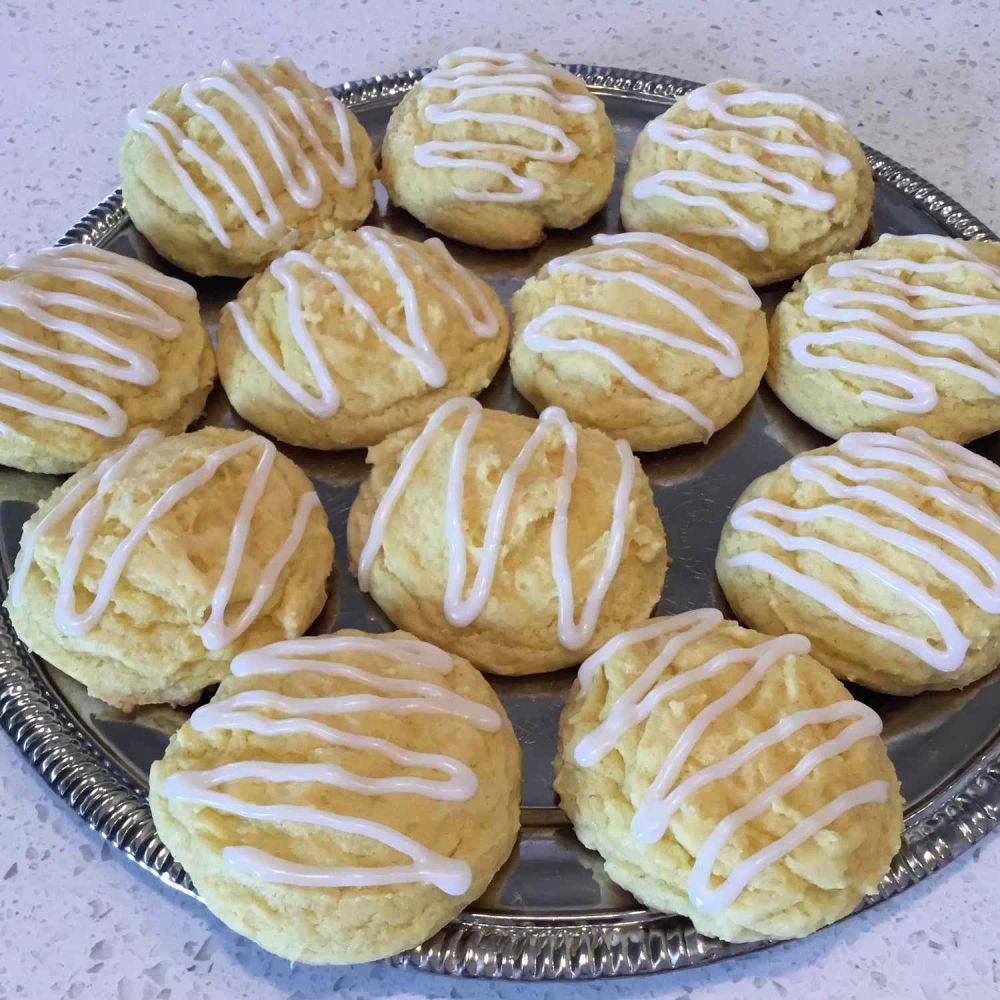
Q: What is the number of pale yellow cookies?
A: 12